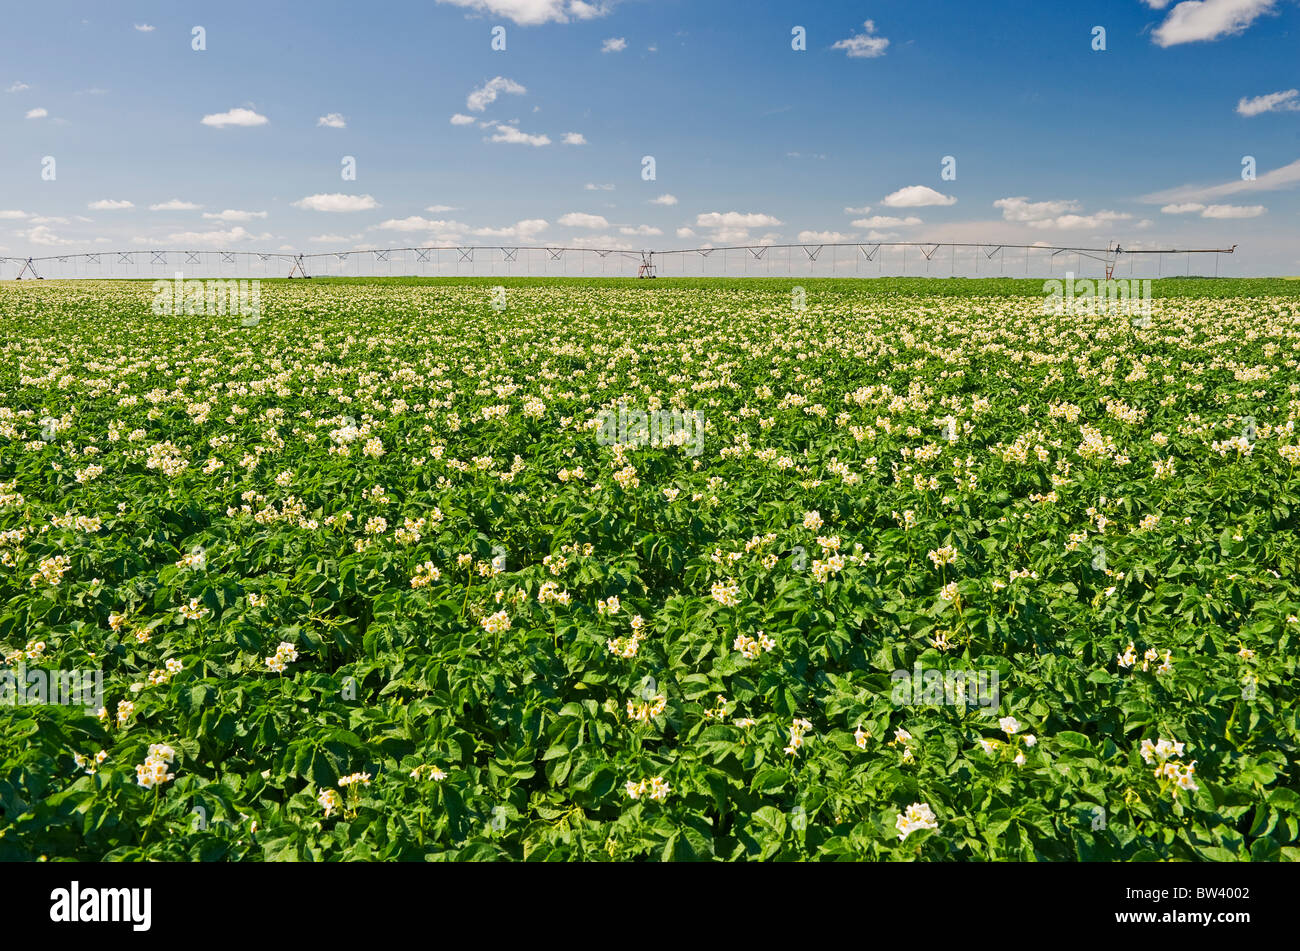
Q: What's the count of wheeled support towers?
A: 4